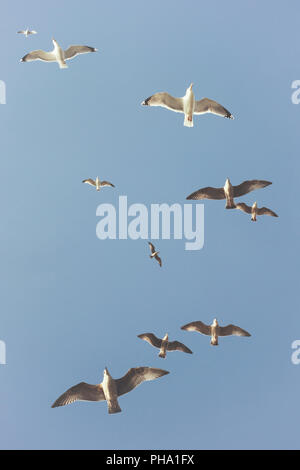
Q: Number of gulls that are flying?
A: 10